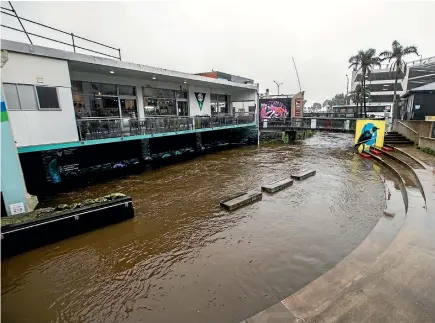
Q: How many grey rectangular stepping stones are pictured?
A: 3